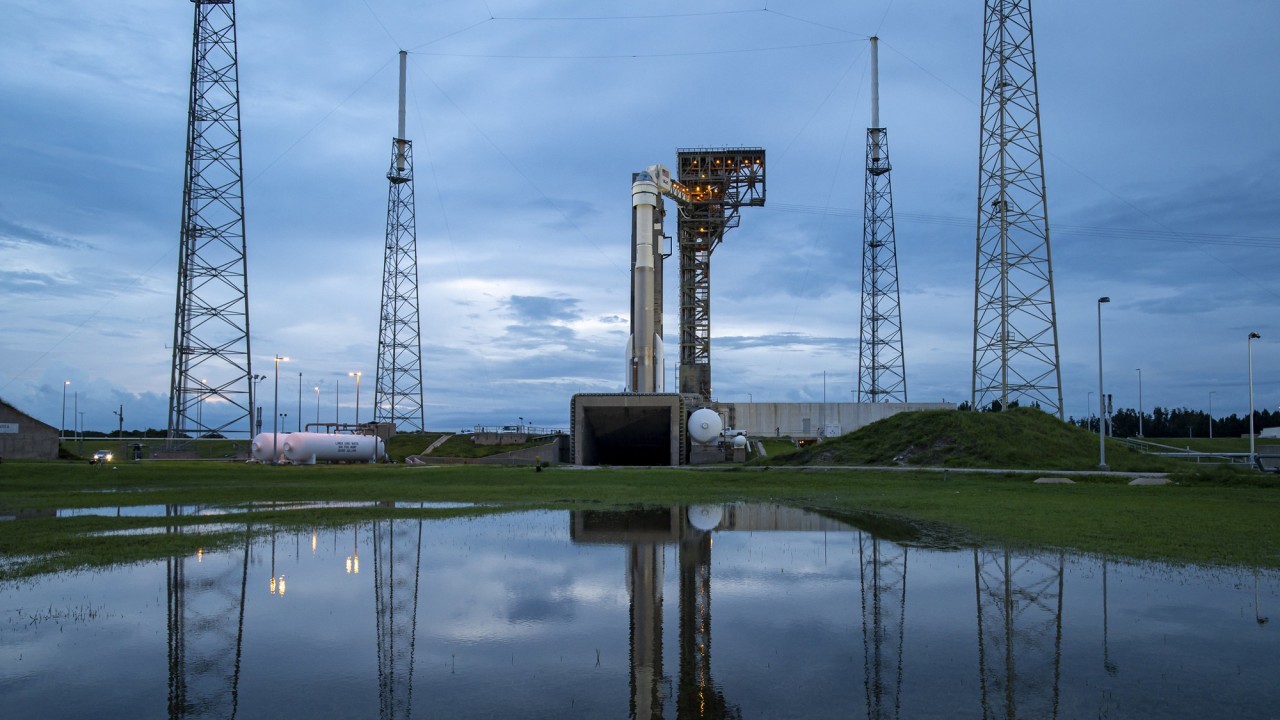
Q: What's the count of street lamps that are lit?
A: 5